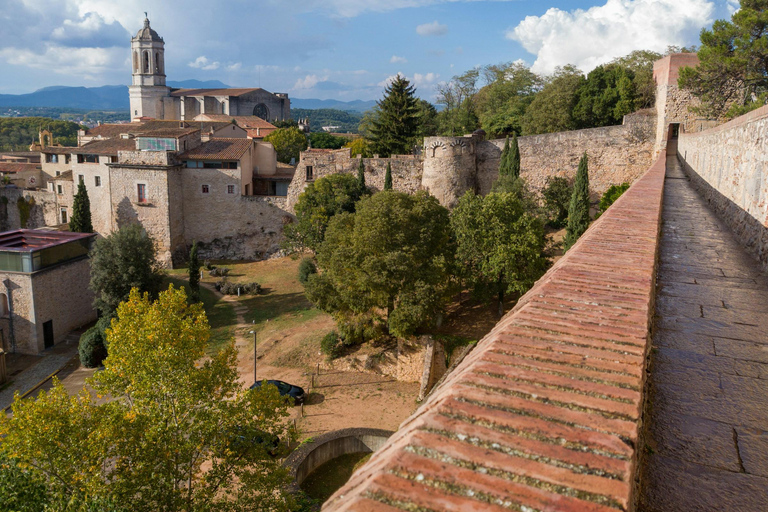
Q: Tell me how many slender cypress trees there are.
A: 7